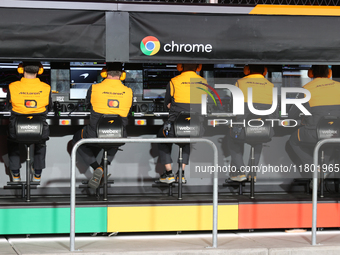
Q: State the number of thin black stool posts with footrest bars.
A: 5